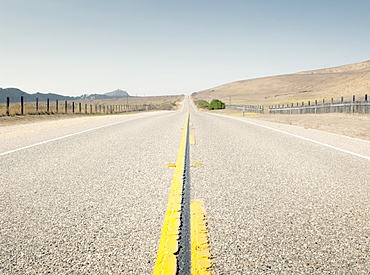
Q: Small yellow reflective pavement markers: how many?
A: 4